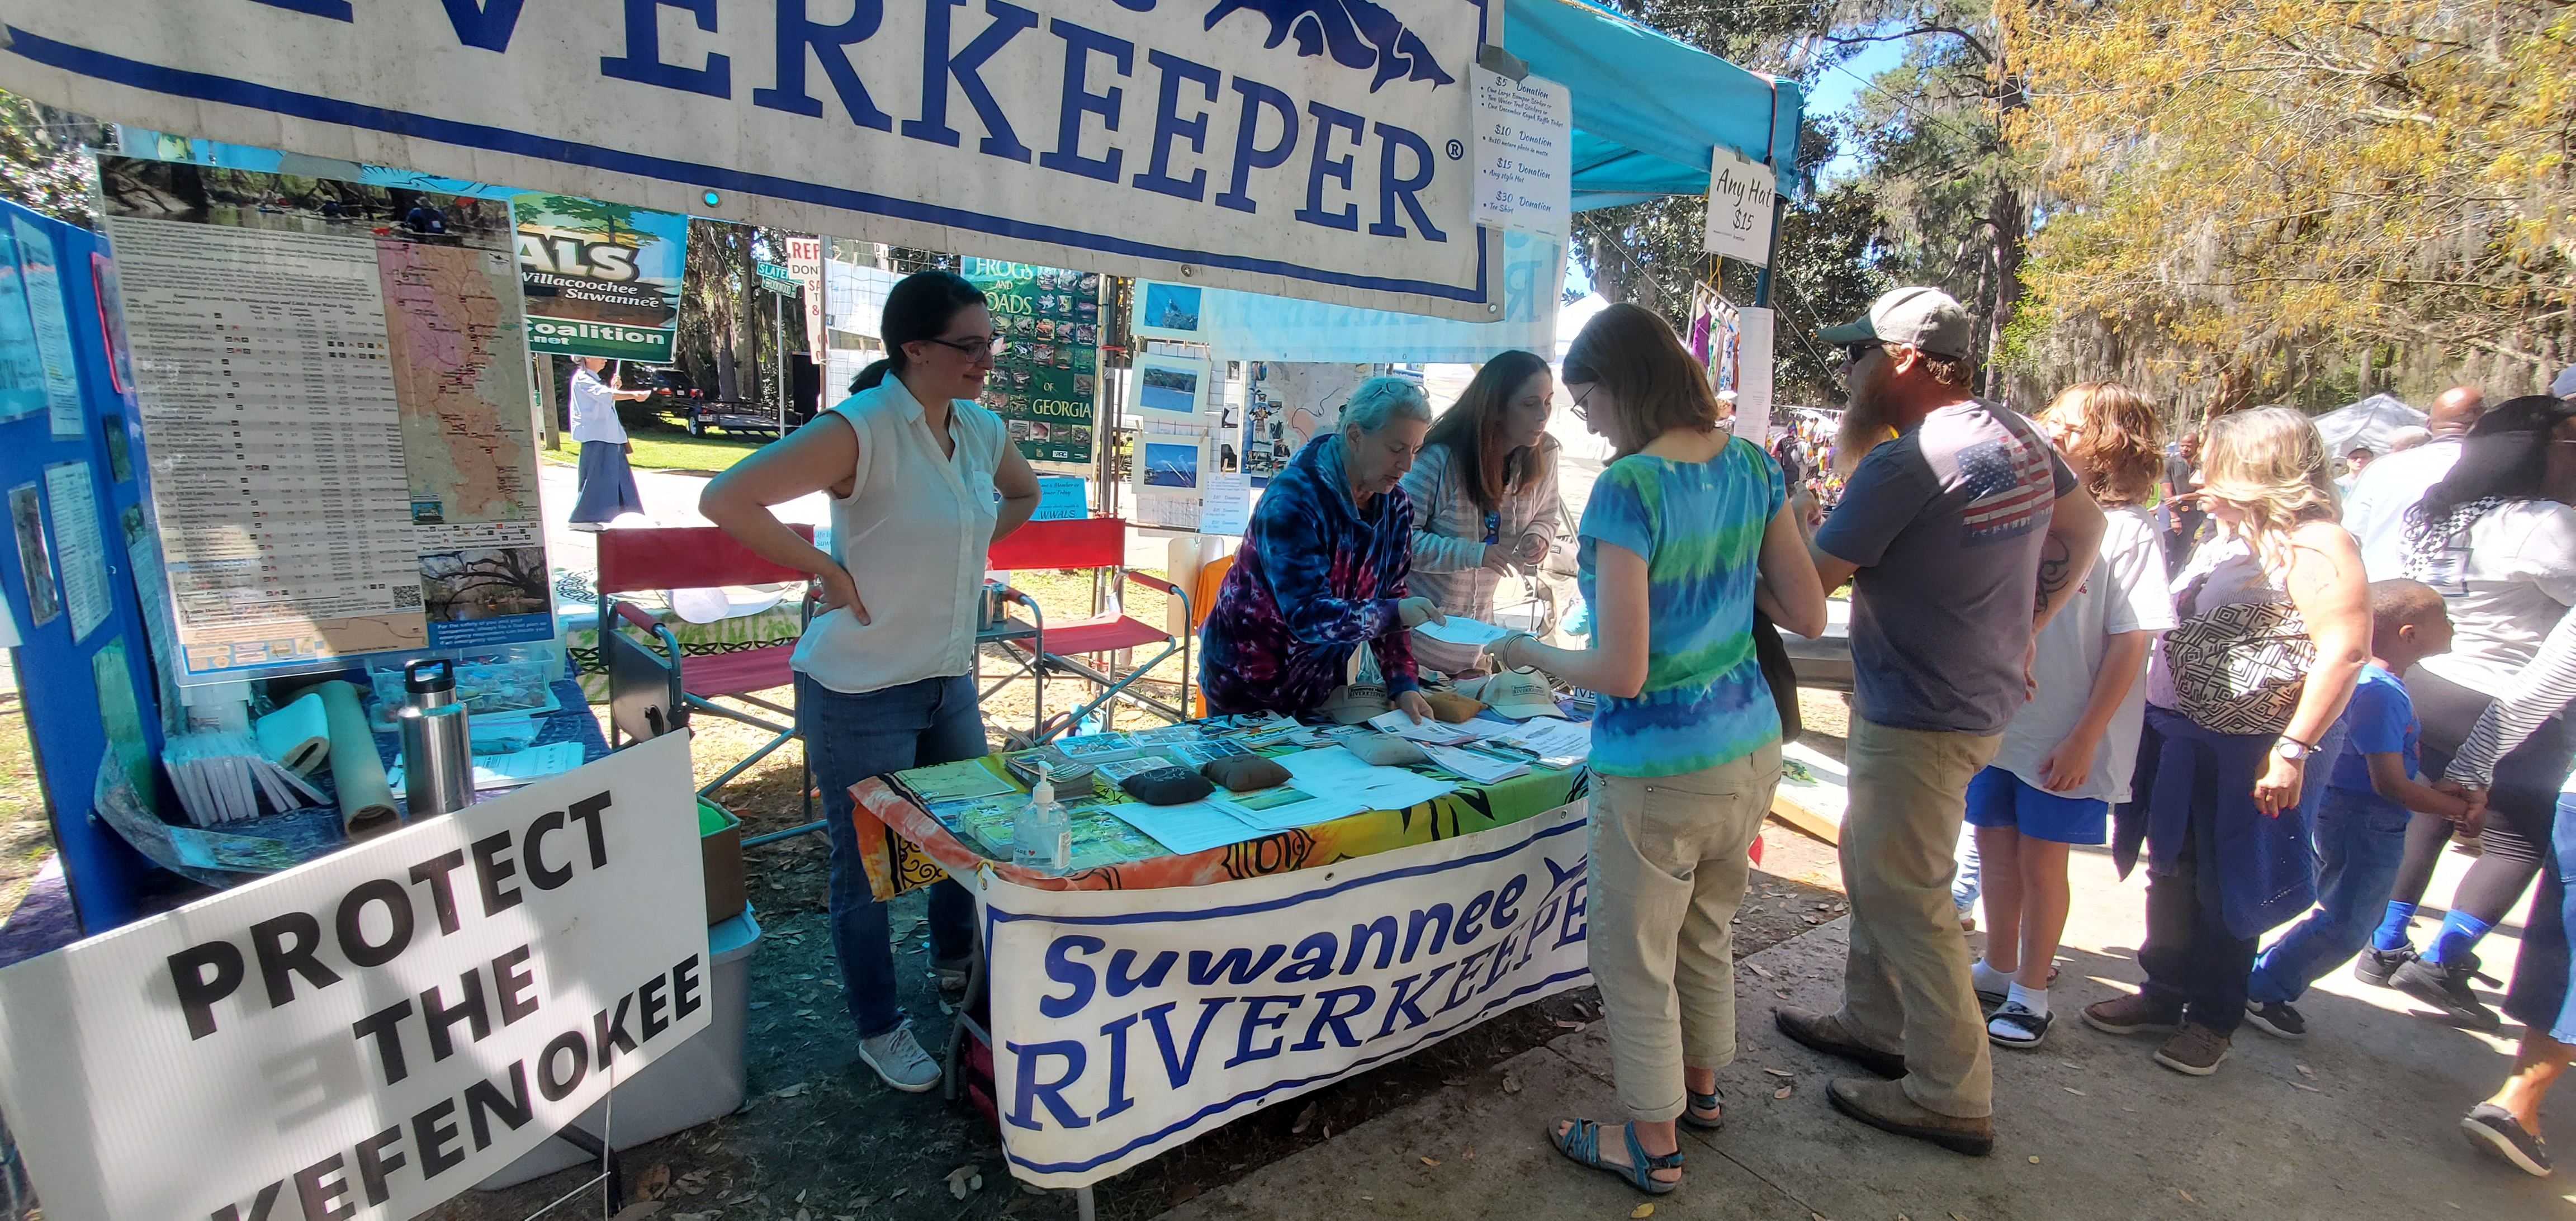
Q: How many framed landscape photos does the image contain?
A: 3